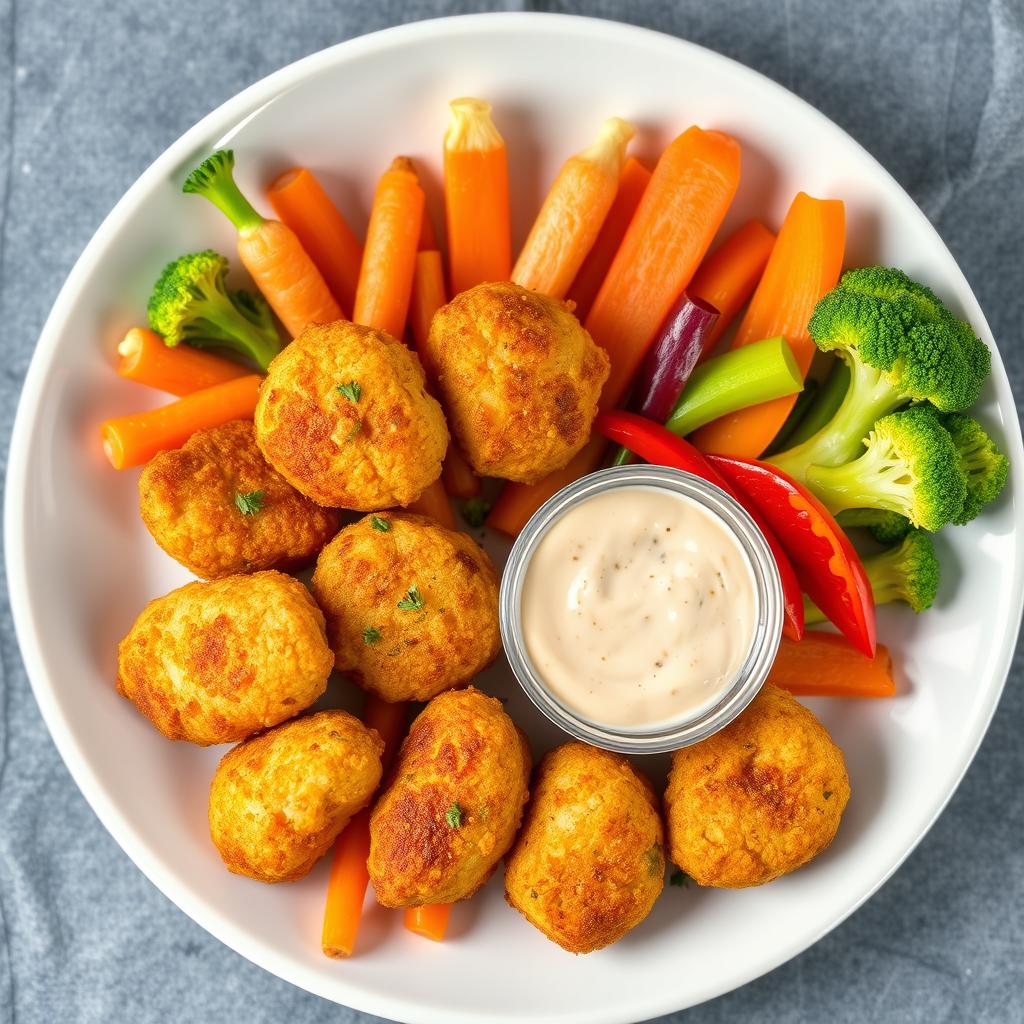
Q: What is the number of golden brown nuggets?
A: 9